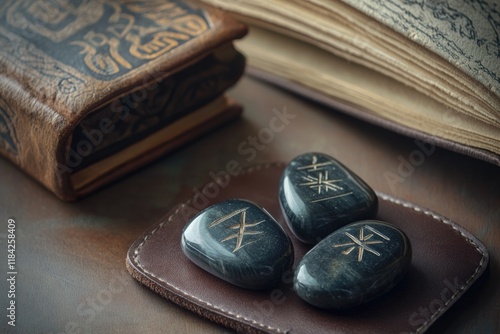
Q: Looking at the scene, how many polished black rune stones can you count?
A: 3